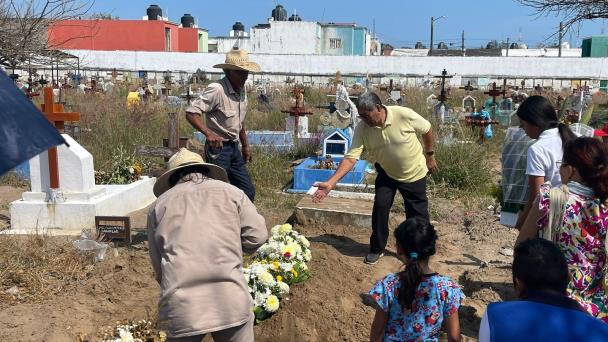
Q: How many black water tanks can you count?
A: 5